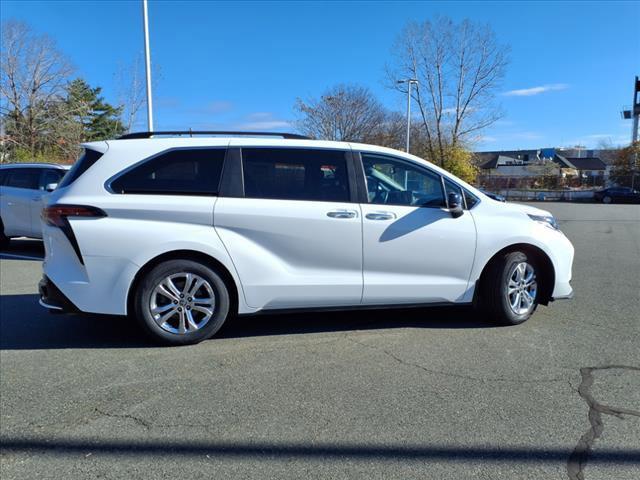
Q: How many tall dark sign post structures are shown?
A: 1